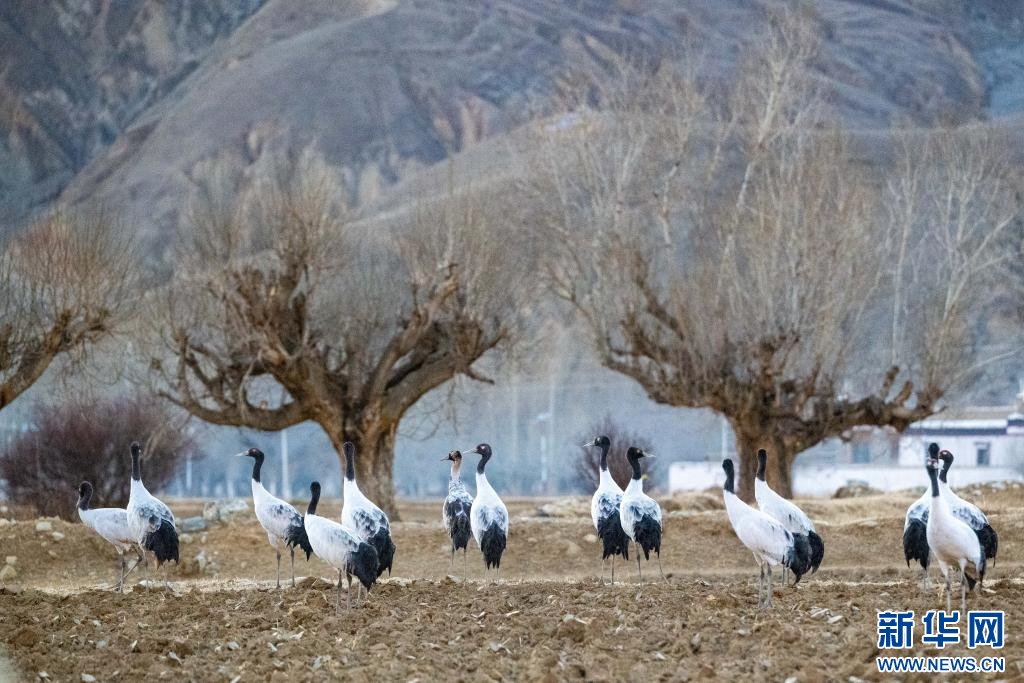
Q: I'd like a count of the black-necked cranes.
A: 14